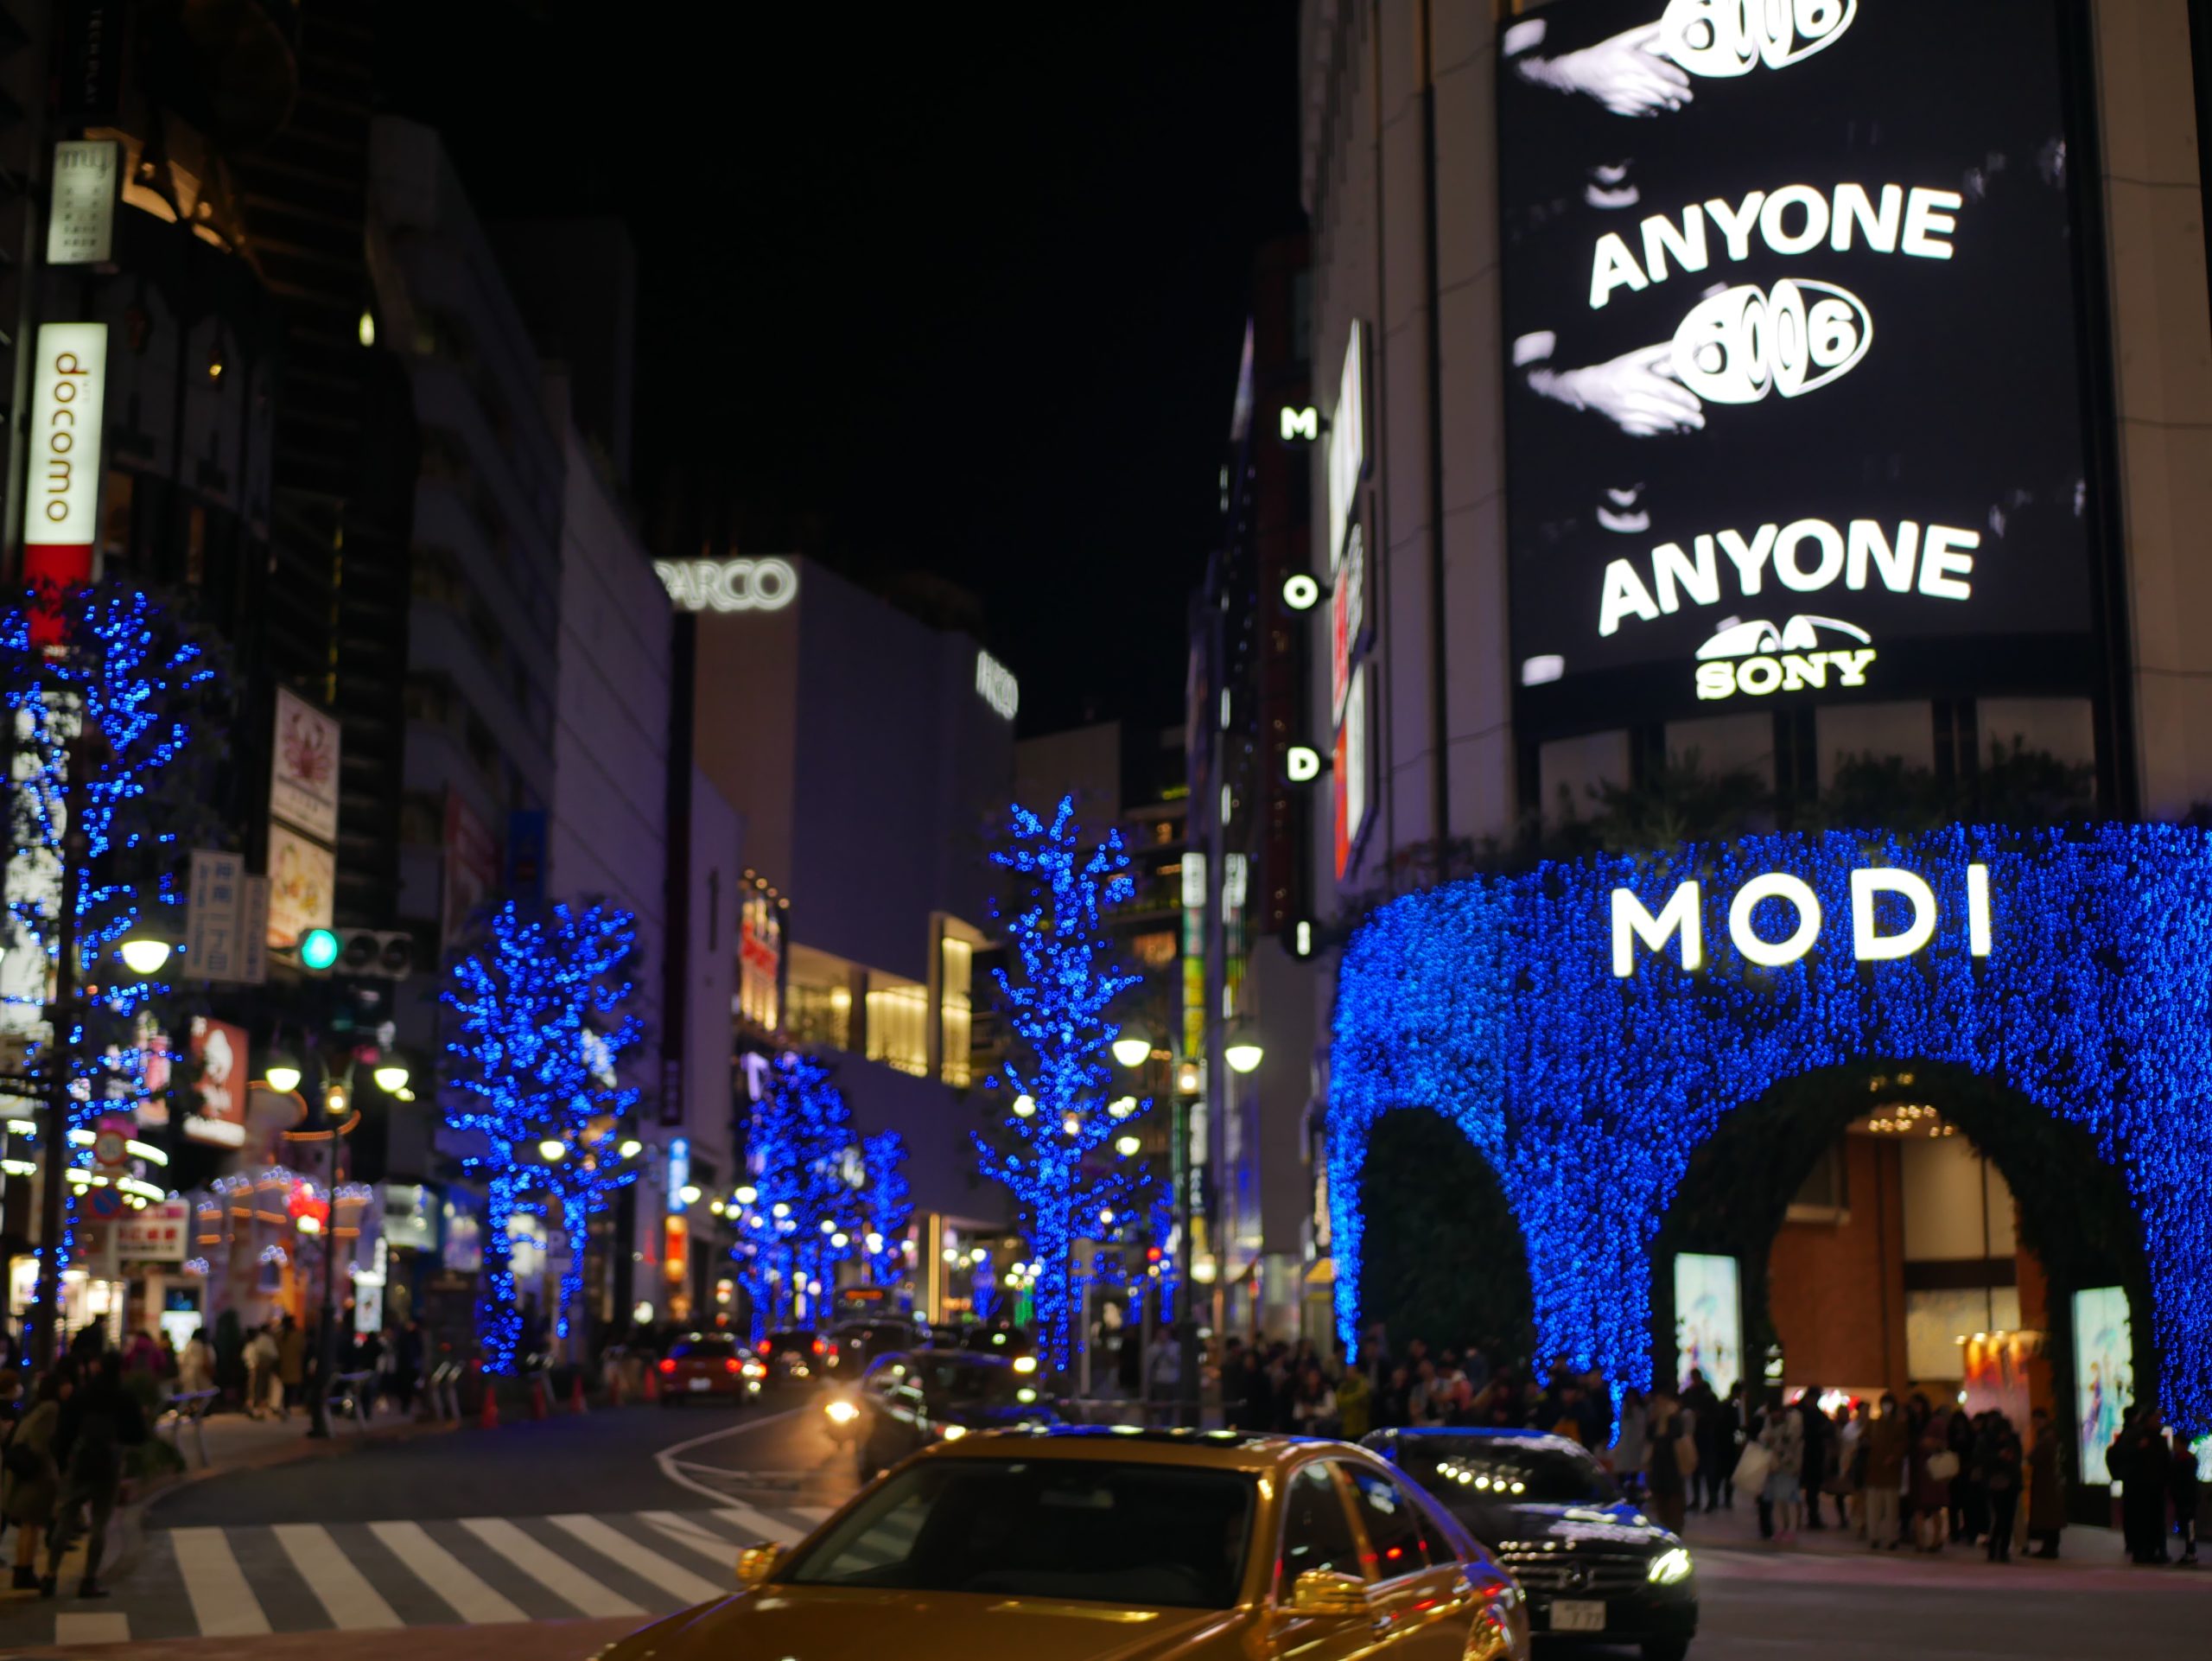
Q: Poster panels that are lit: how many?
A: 2